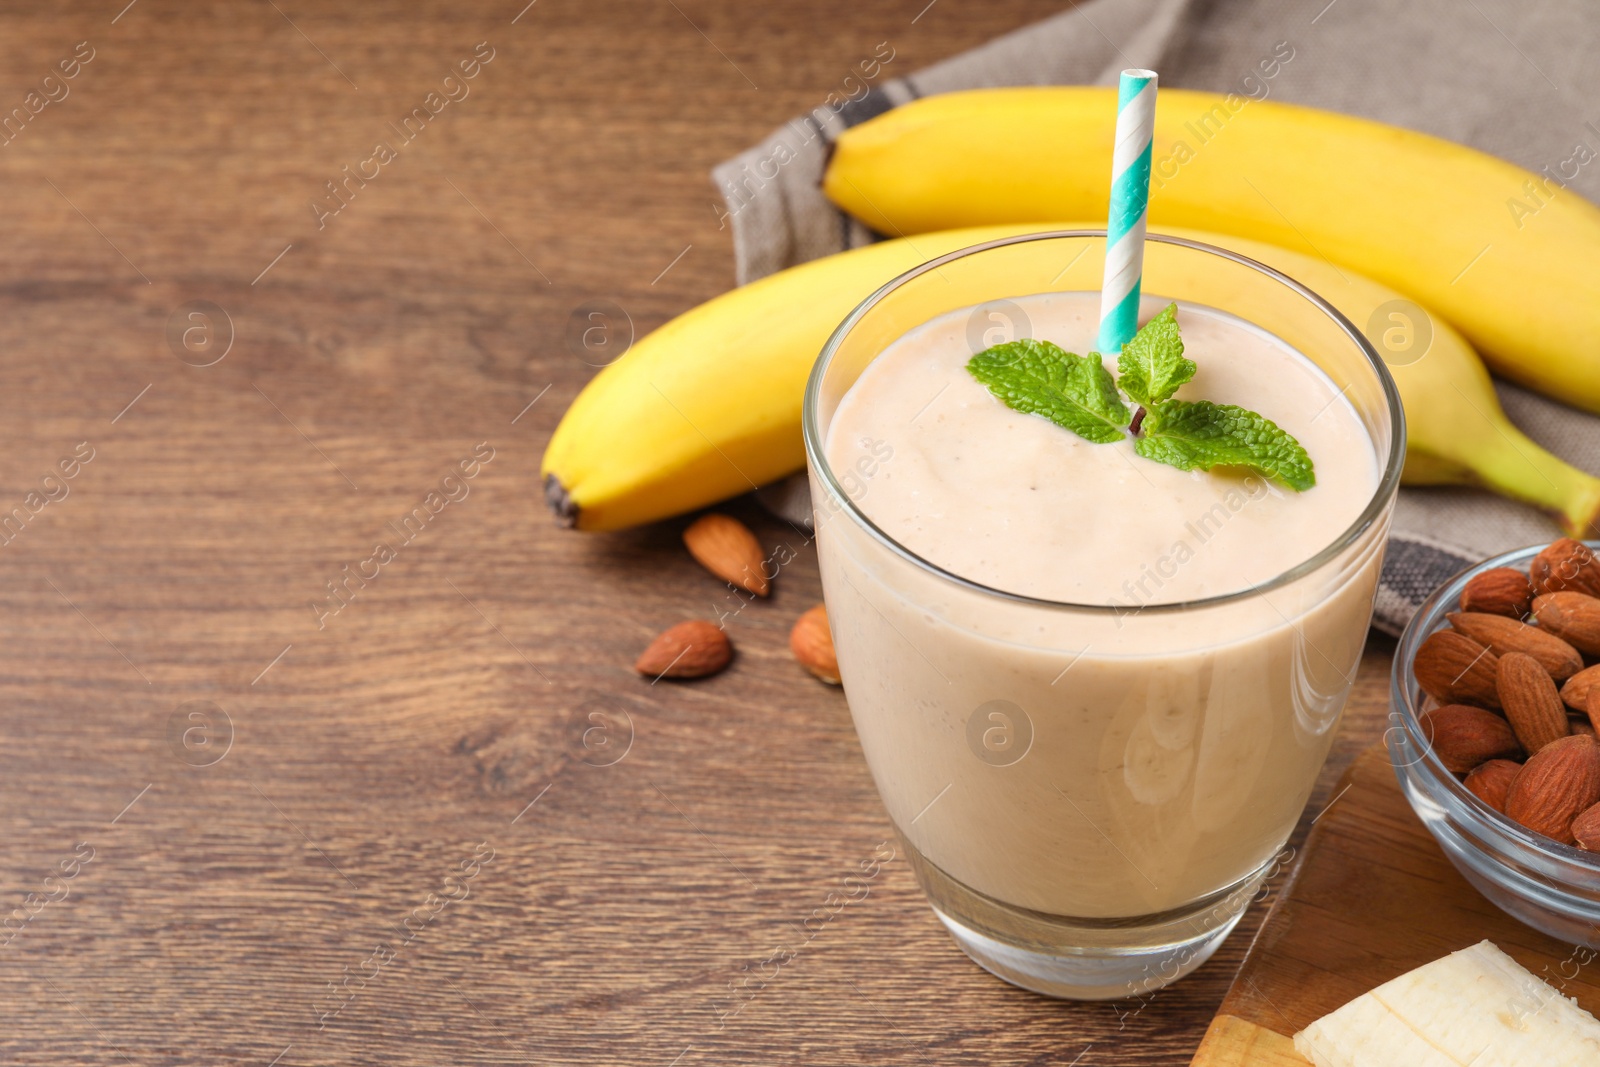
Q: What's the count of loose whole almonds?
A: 3